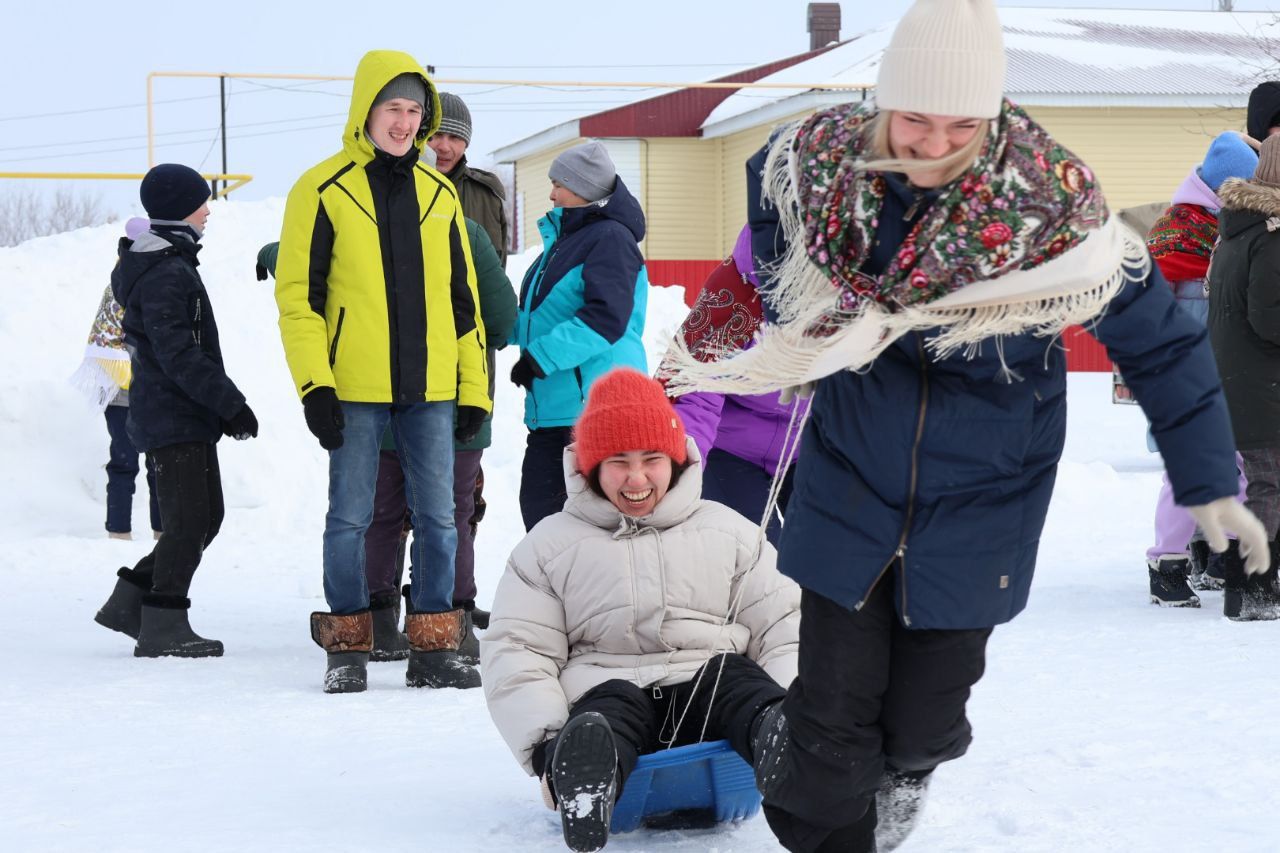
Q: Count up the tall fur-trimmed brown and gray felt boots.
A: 2